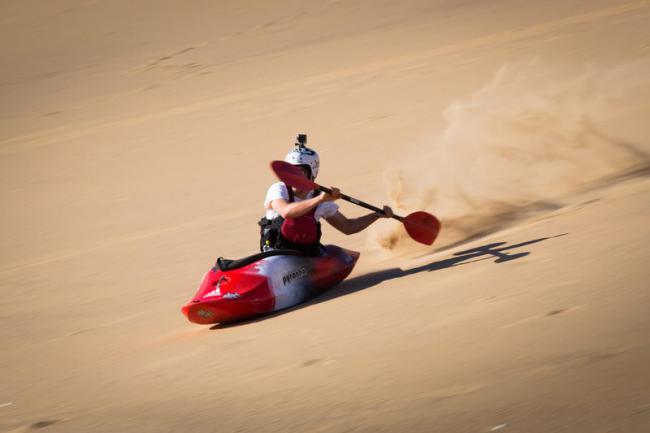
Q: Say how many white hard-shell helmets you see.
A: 1